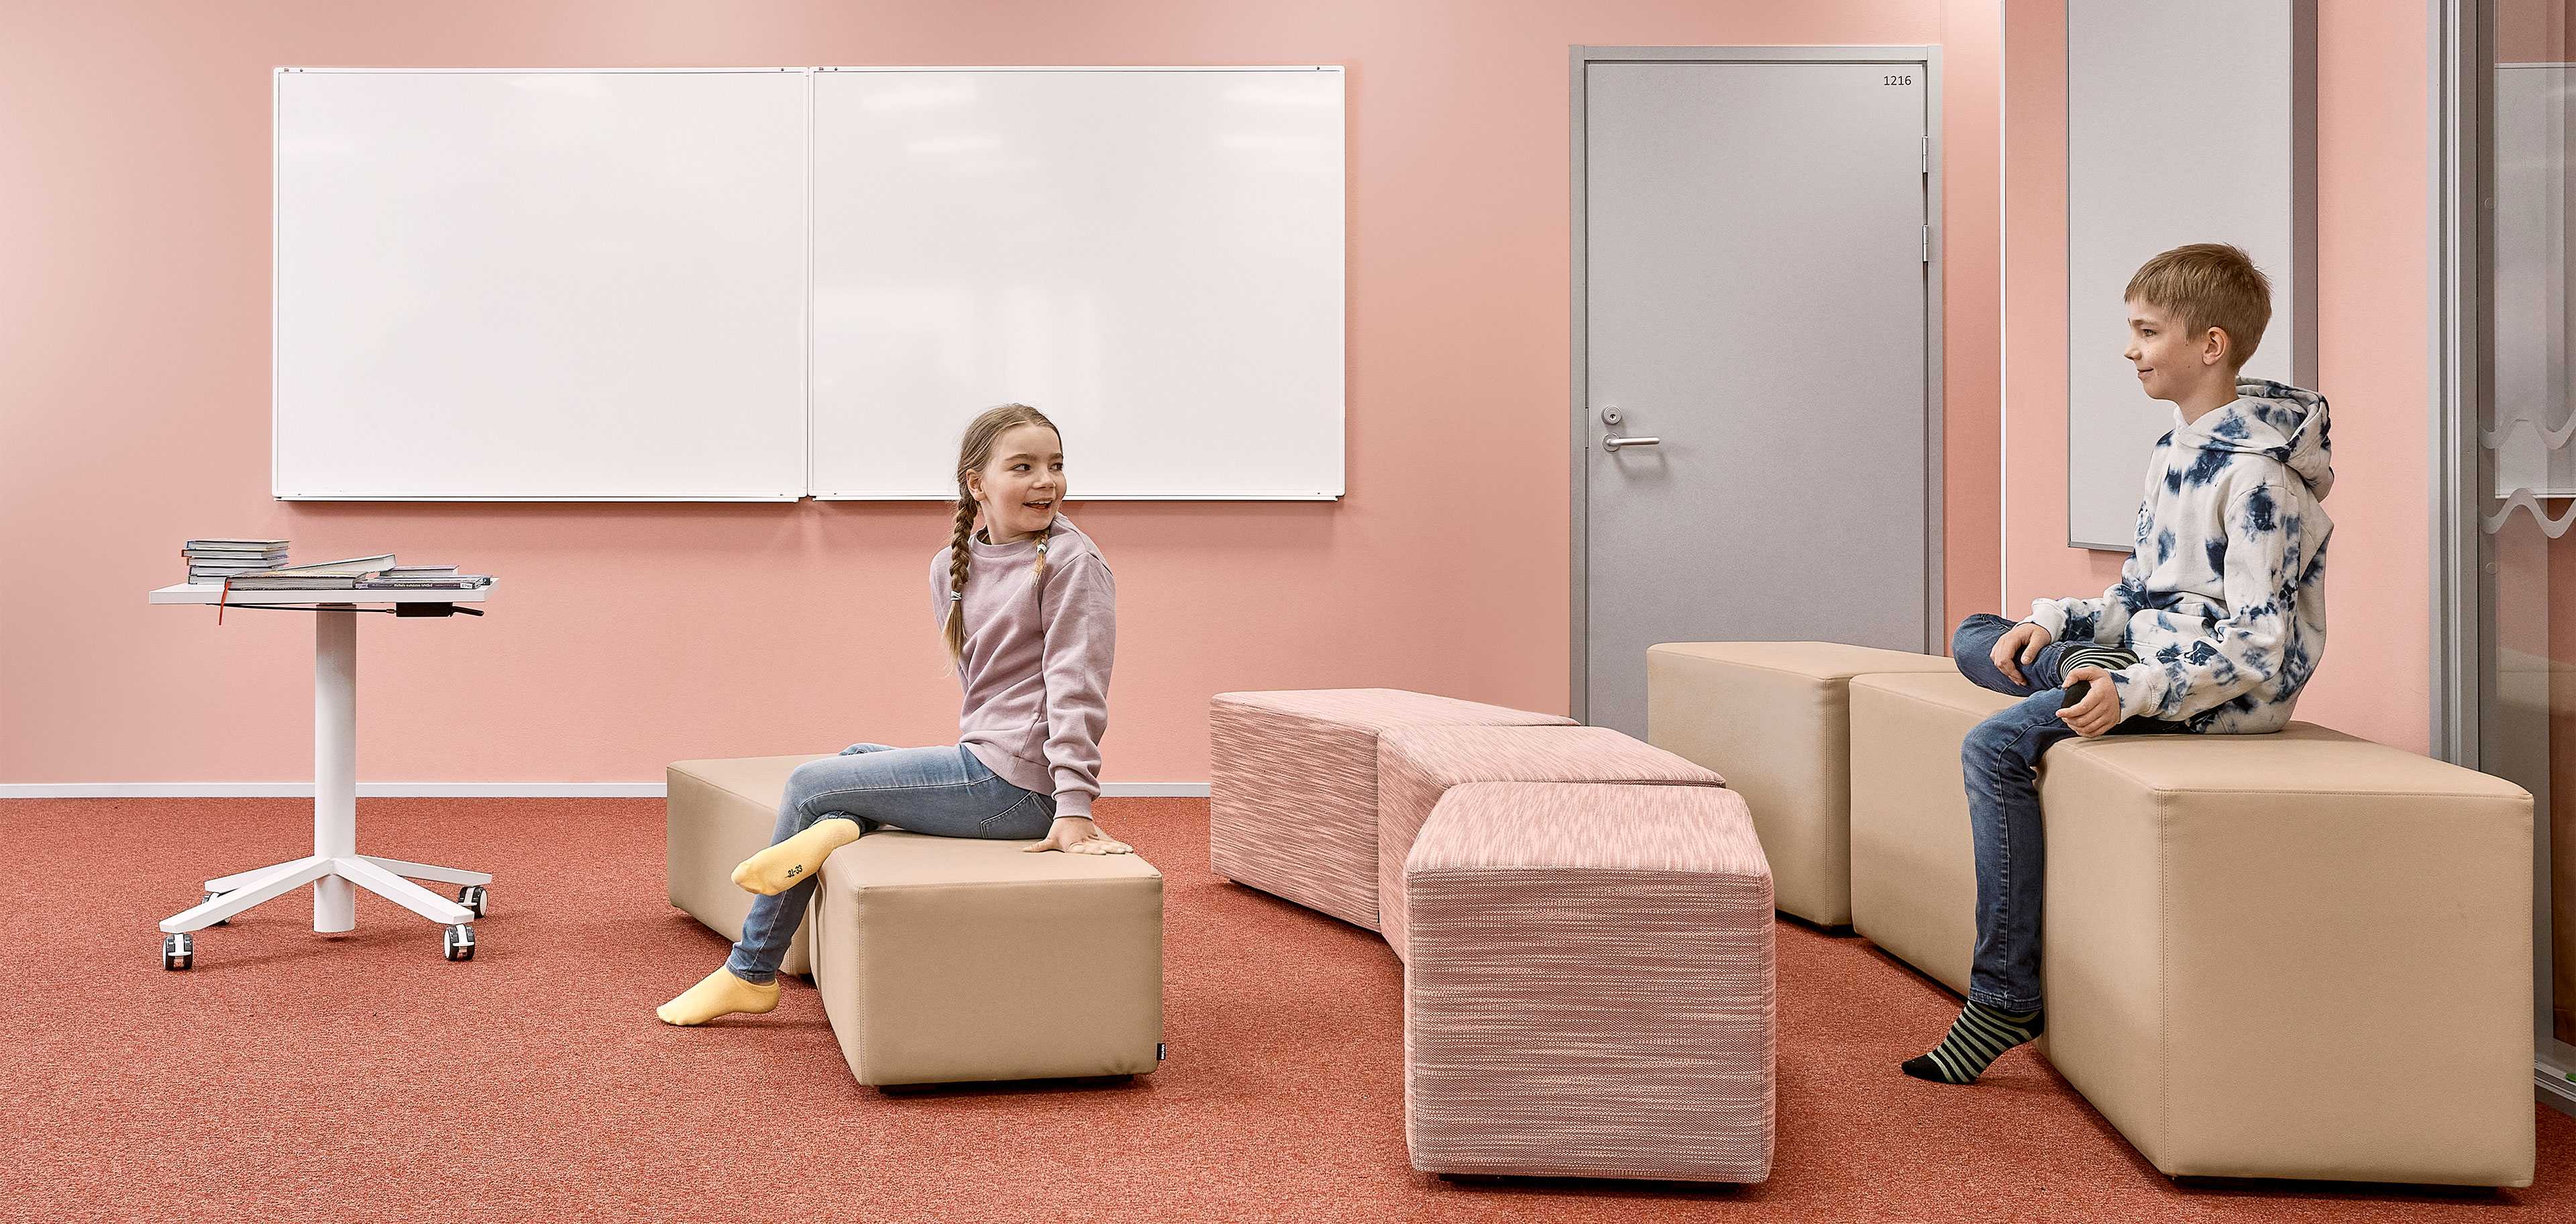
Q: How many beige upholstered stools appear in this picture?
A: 5